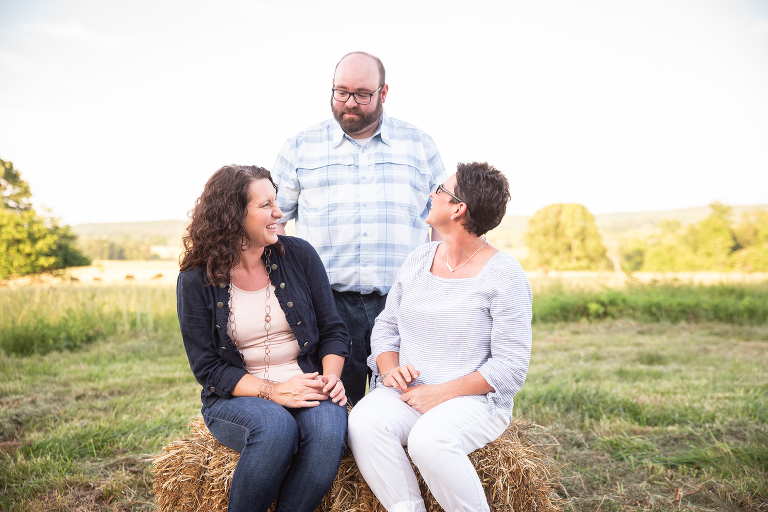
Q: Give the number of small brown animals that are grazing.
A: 4